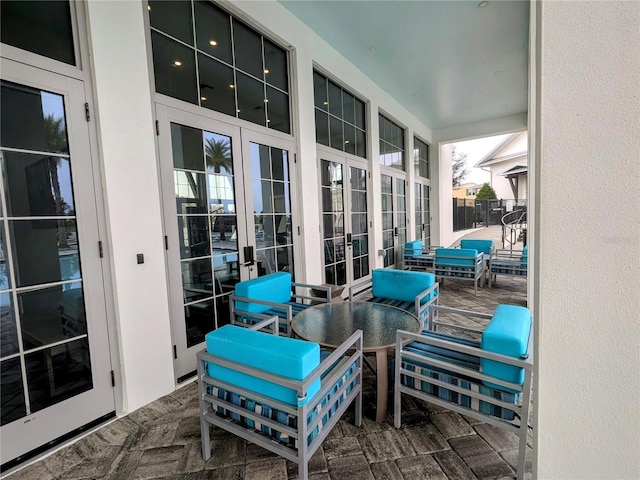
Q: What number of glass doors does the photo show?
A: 9